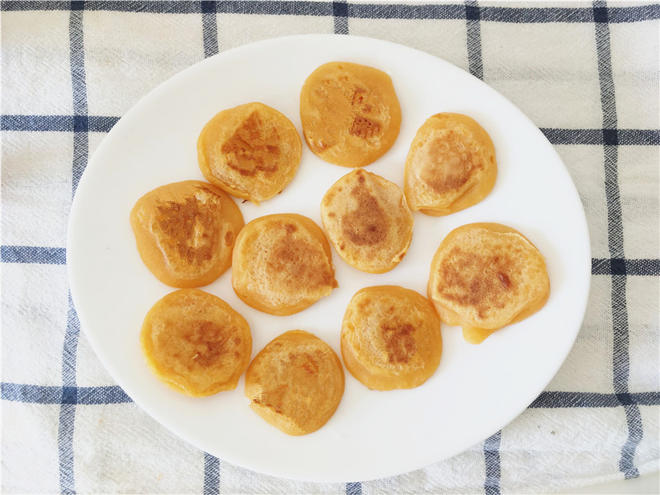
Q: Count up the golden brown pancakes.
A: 10